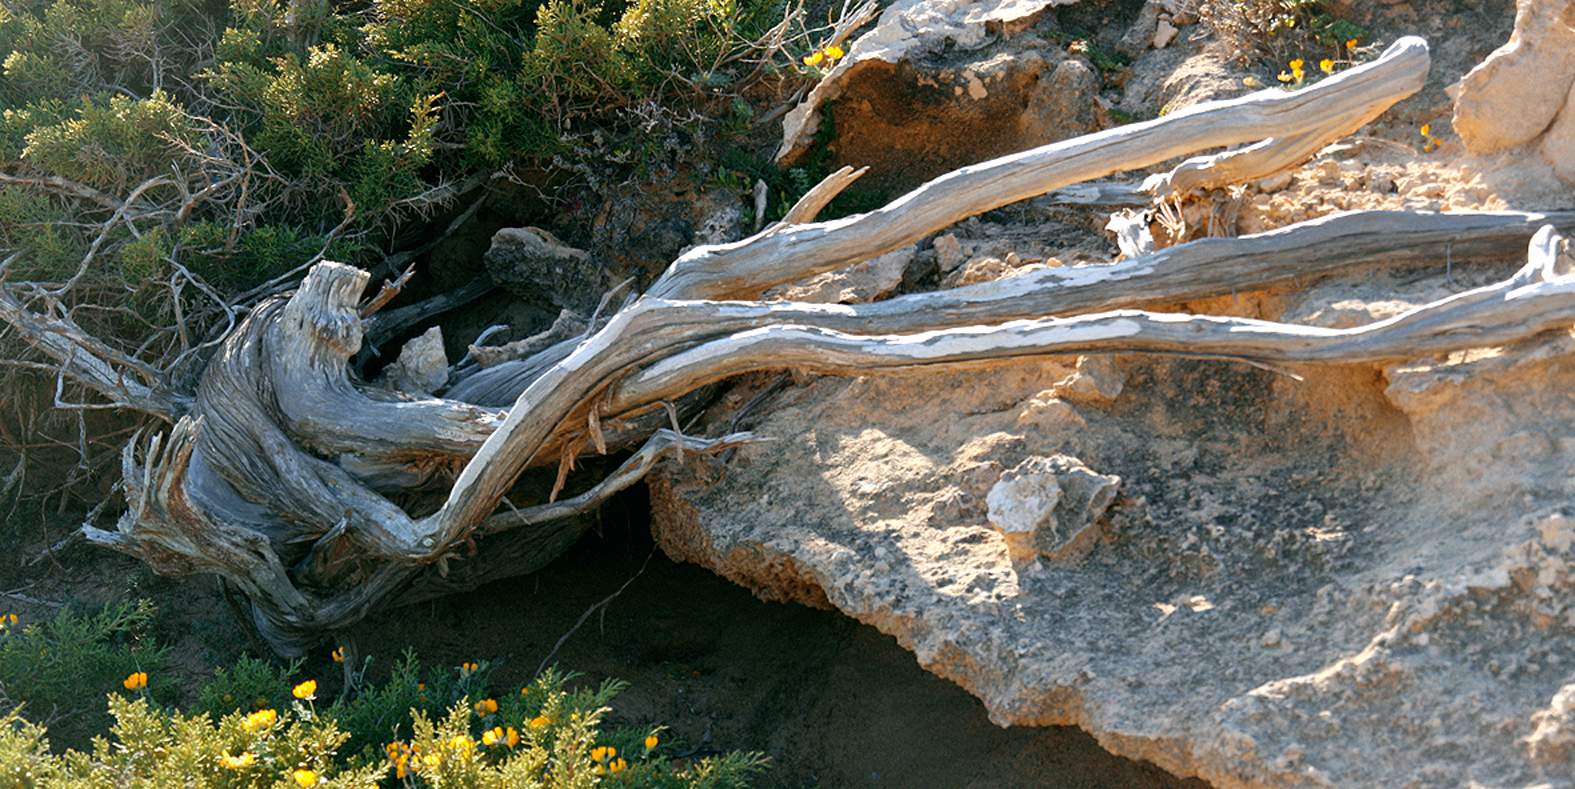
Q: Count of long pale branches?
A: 3